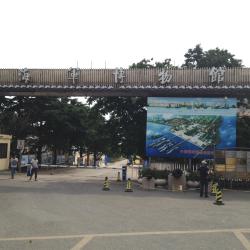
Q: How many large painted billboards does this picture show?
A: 1